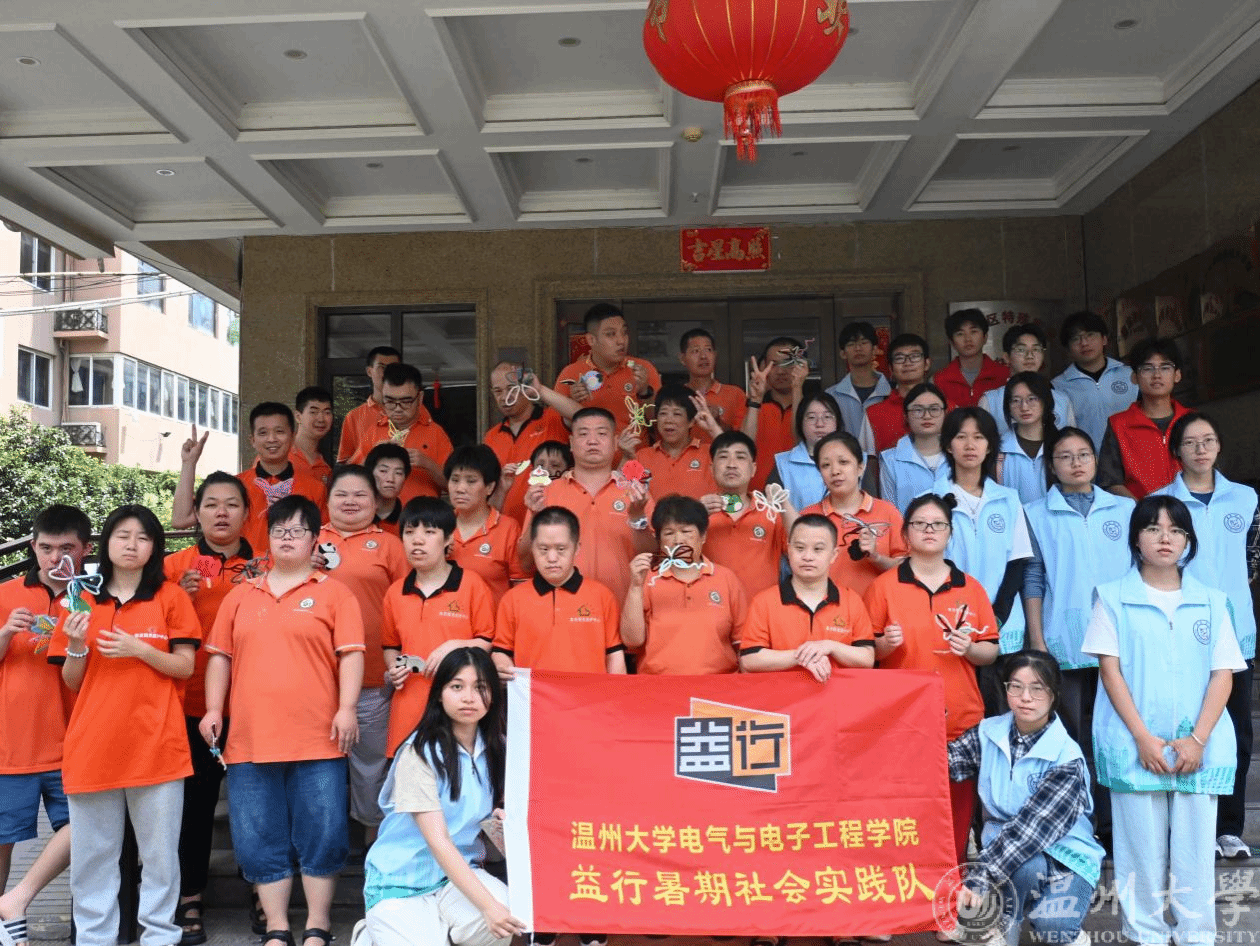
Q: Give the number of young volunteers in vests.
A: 15